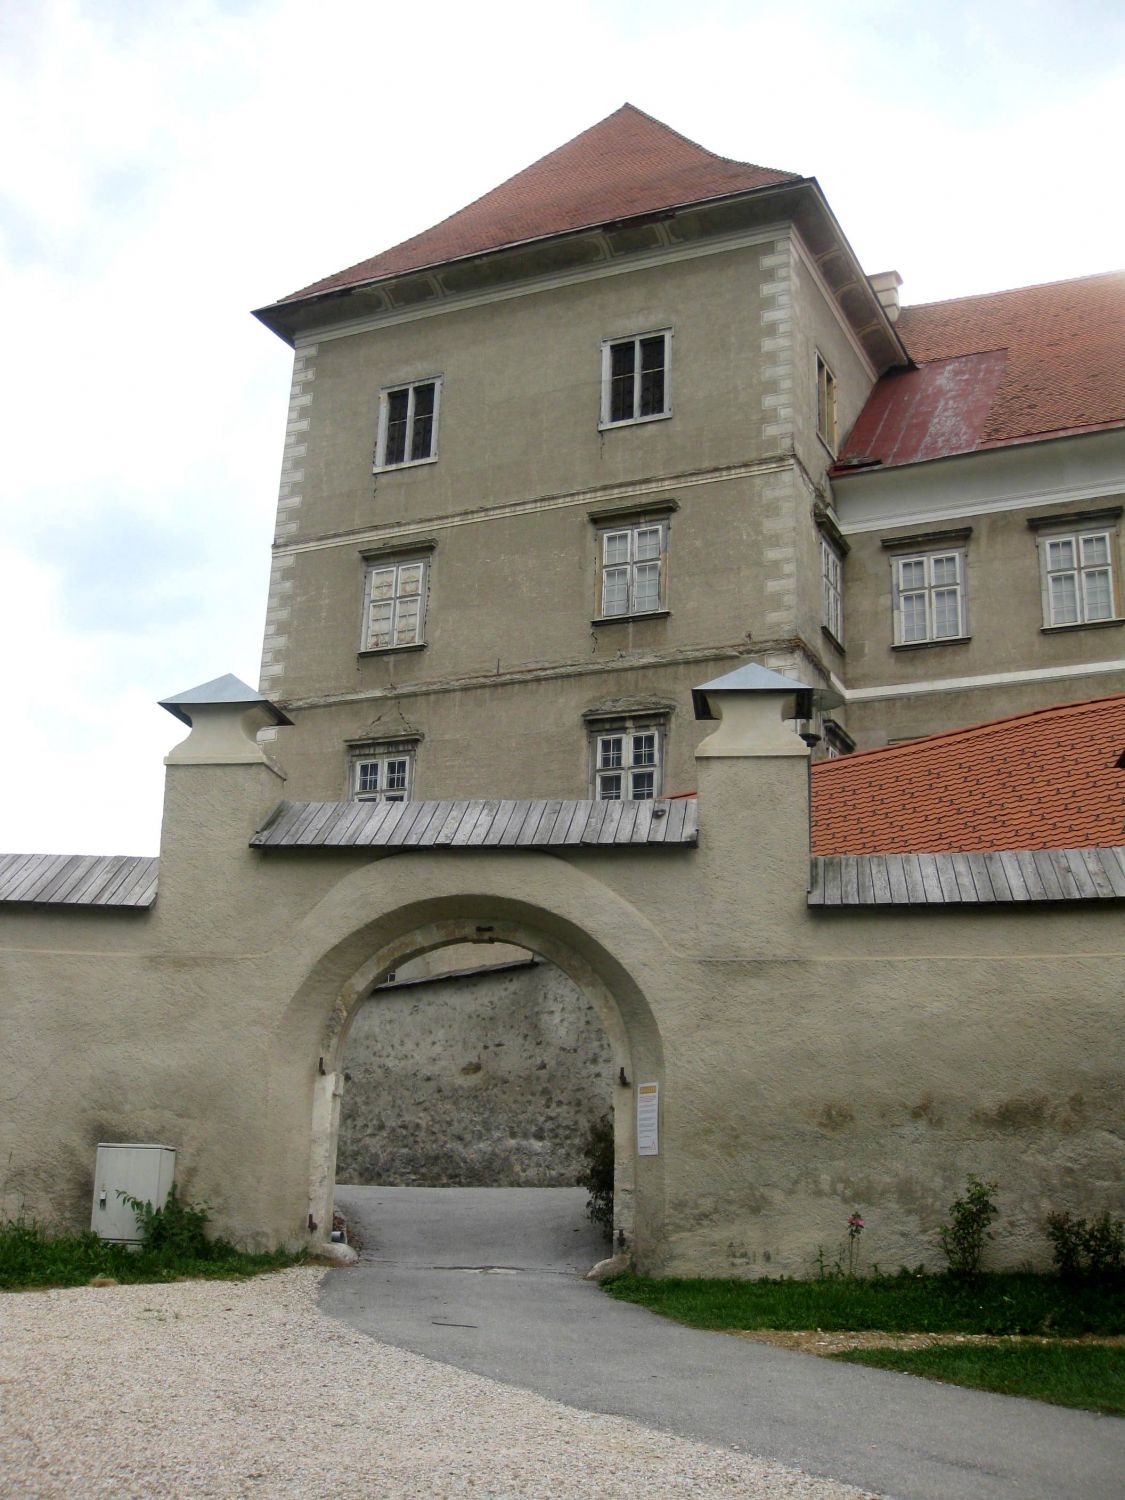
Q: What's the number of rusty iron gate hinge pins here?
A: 4